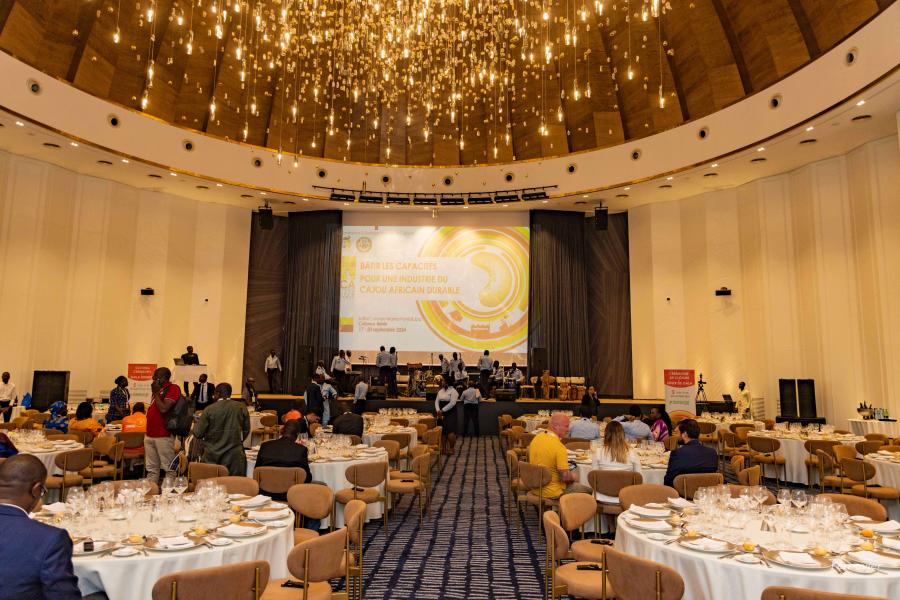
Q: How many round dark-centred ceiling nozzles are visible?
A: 13